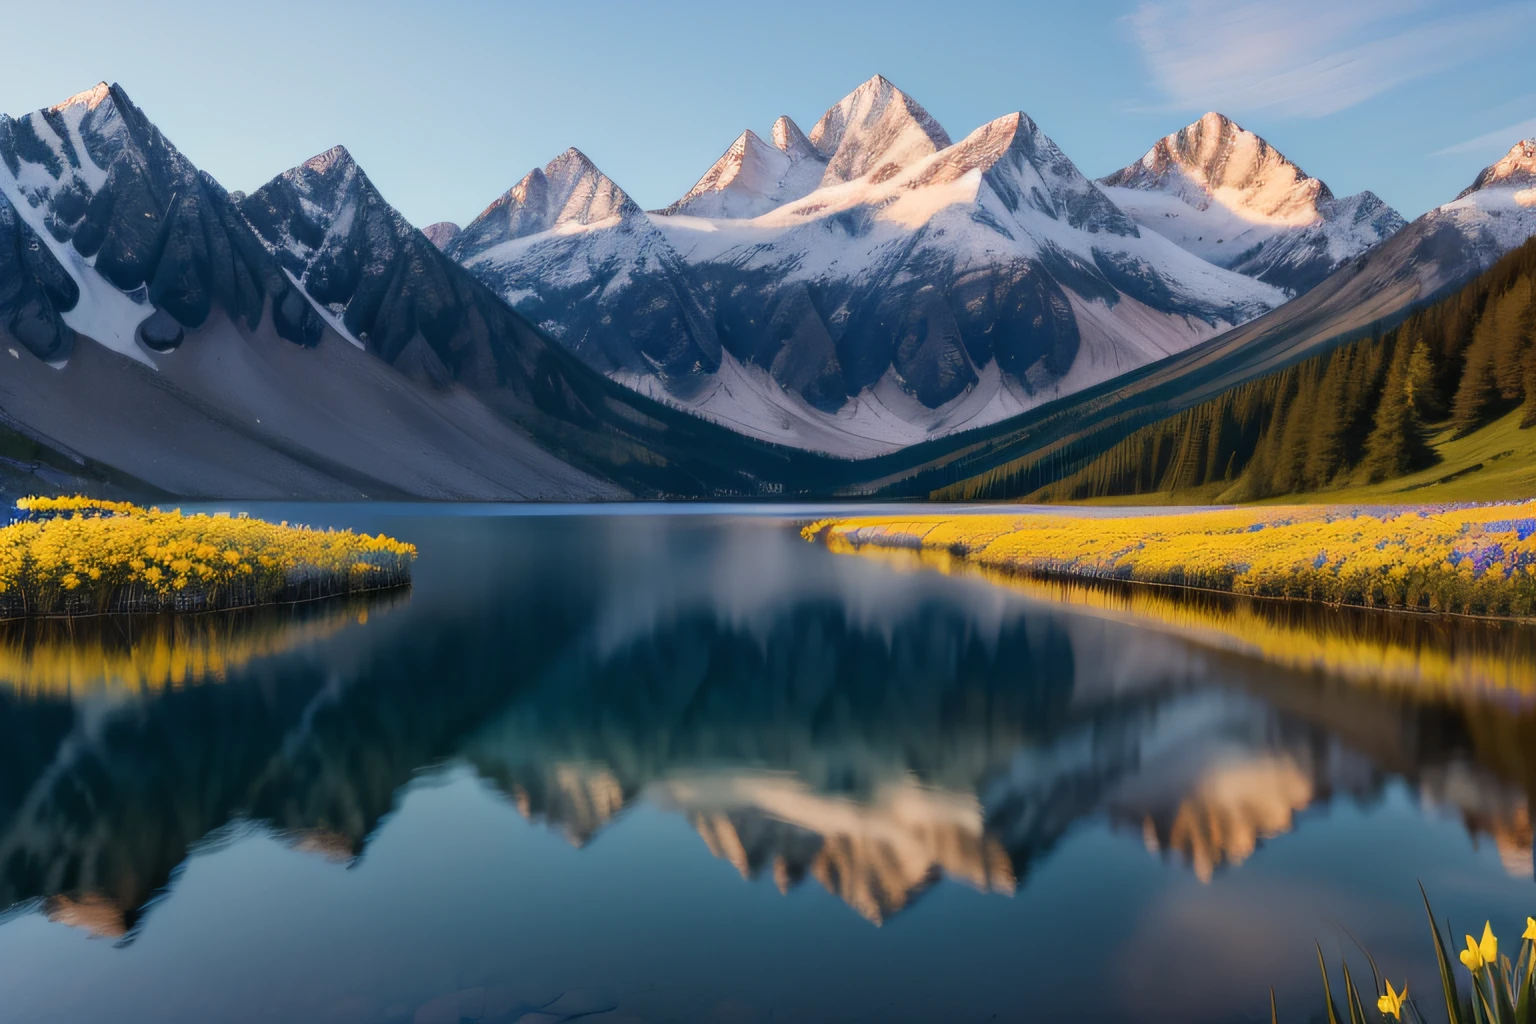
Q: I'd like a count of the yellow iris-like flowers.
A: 4